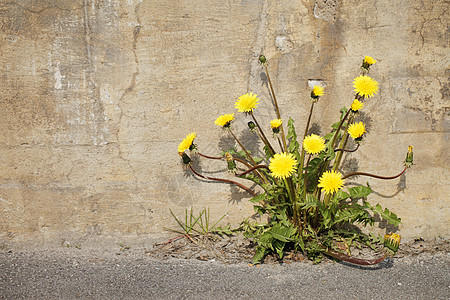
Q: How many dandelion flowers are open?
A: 12